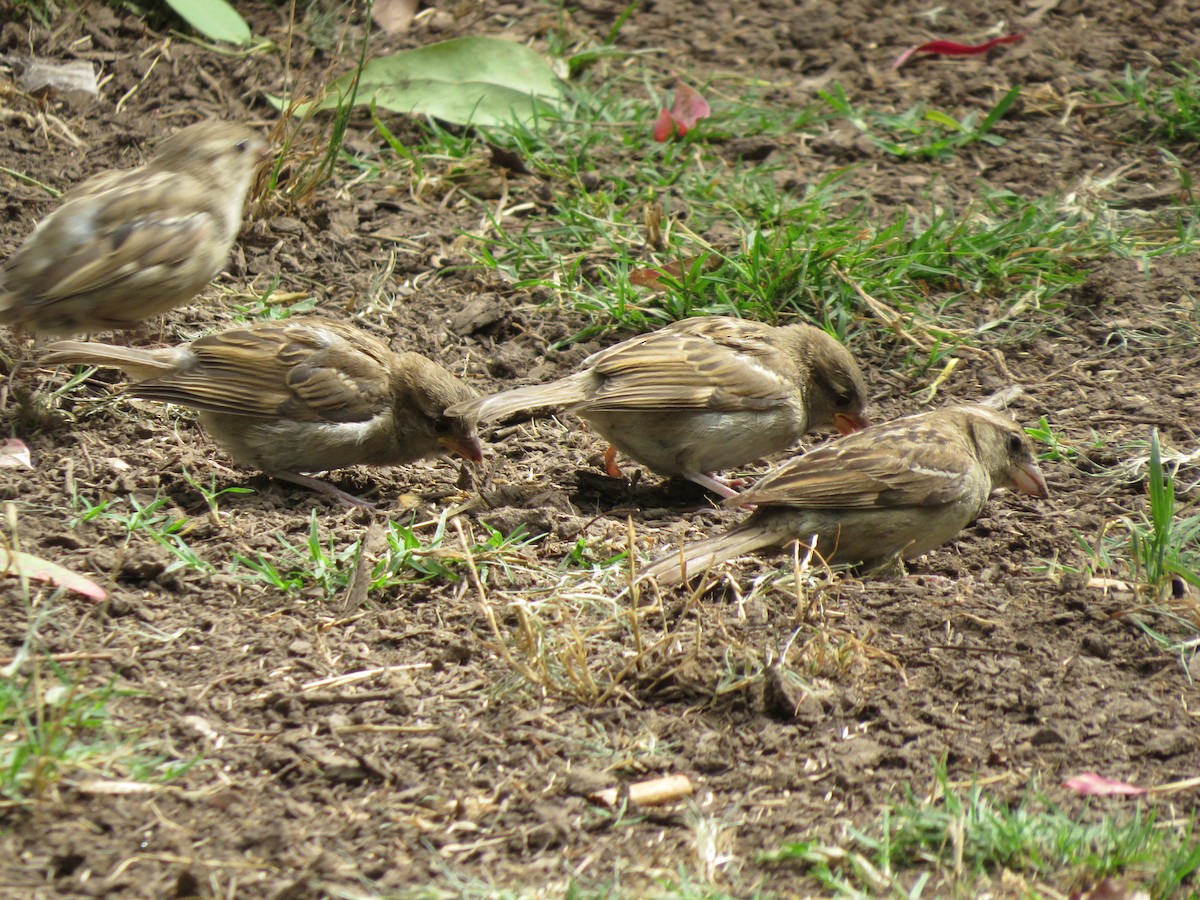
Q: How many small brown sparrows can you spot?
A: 4